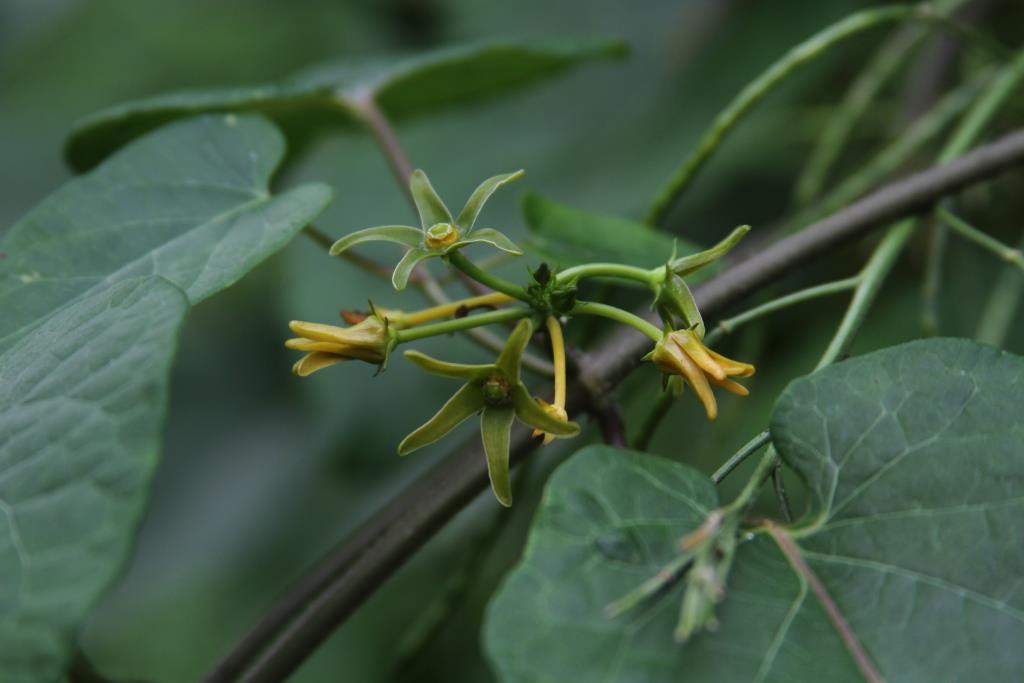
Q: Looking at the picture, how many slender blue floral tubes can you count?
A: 0